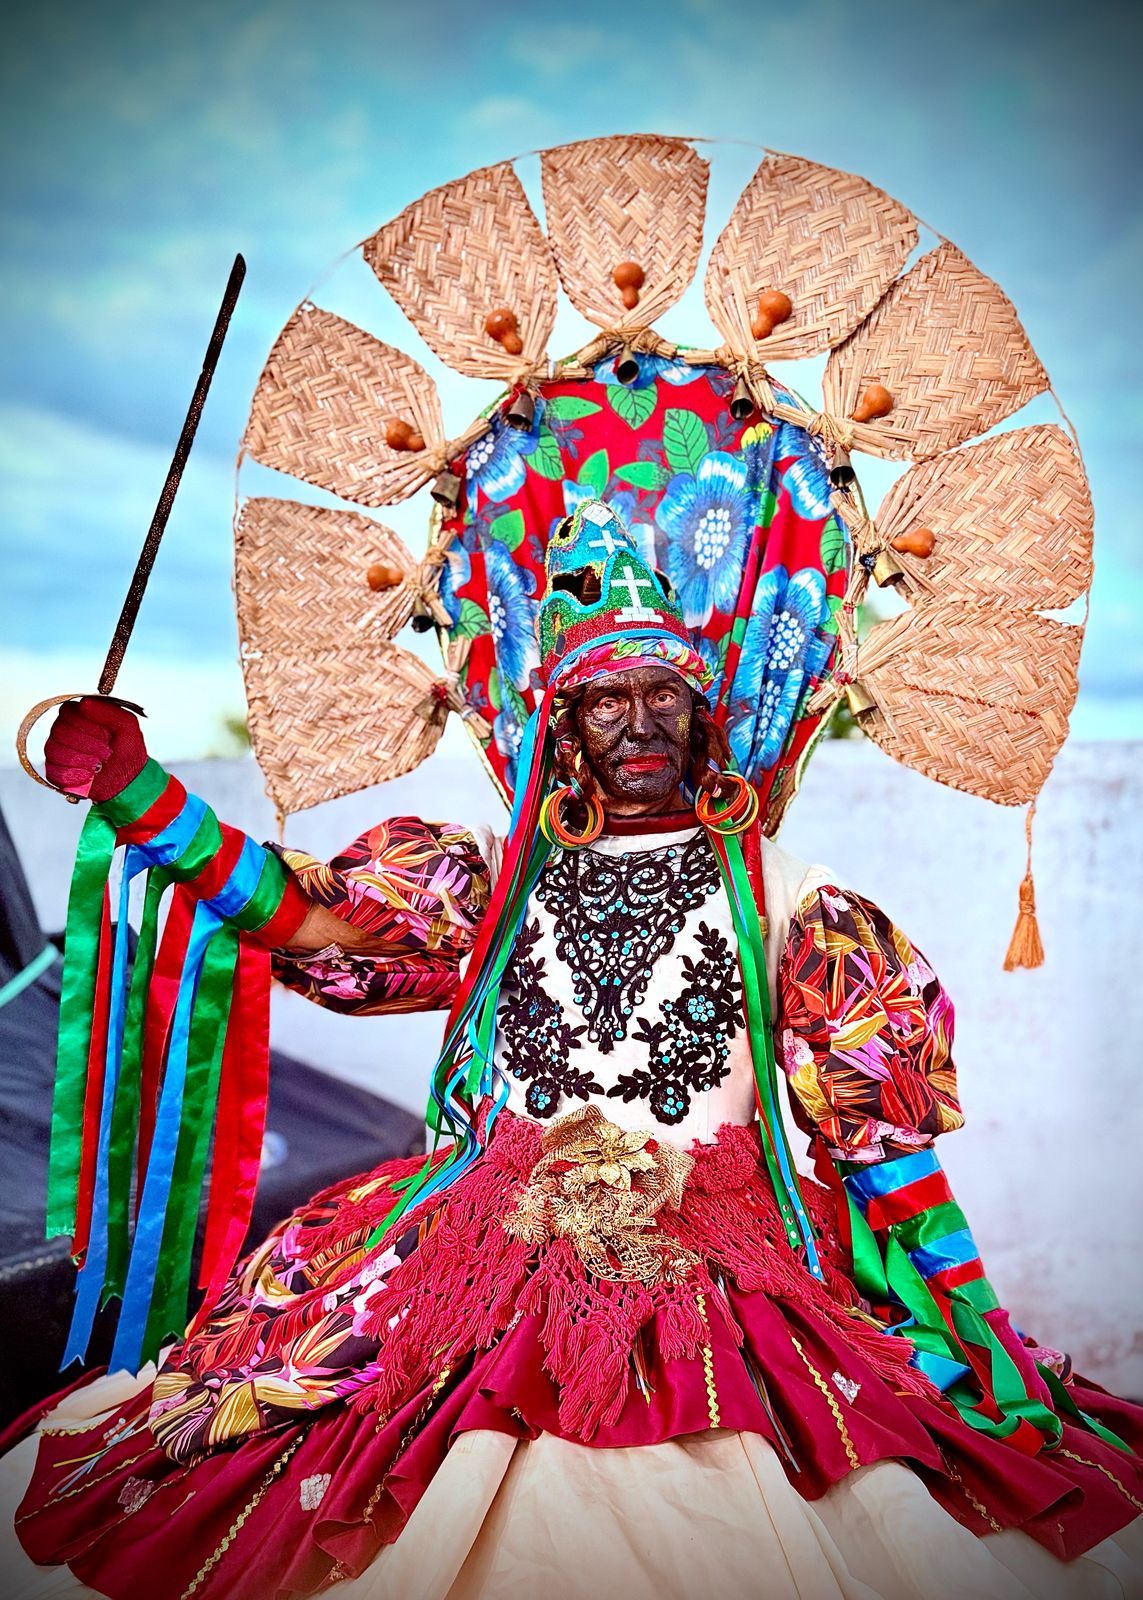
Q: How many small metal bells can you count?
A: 9